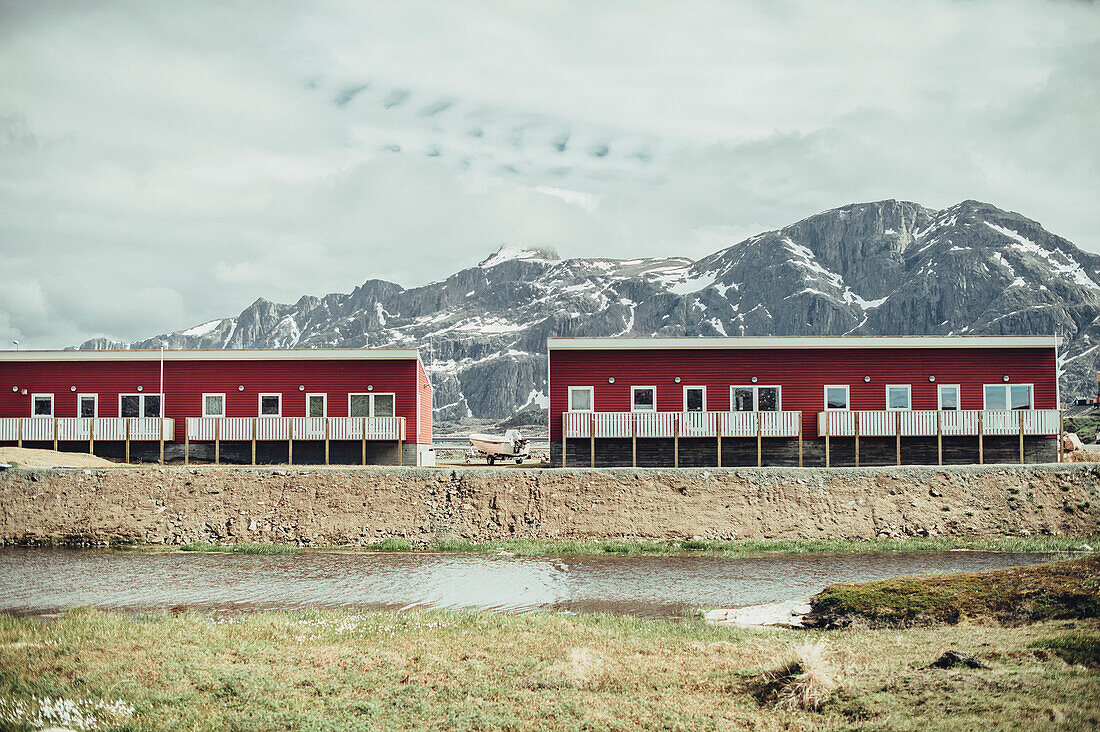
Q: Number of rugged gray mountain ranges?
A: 1